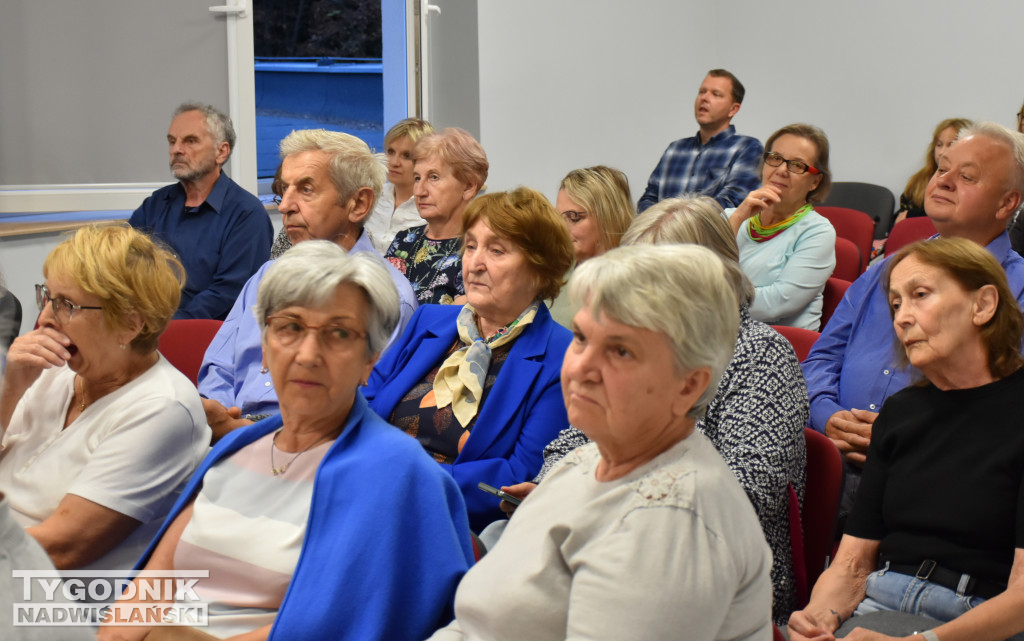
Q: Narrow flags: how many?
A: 0